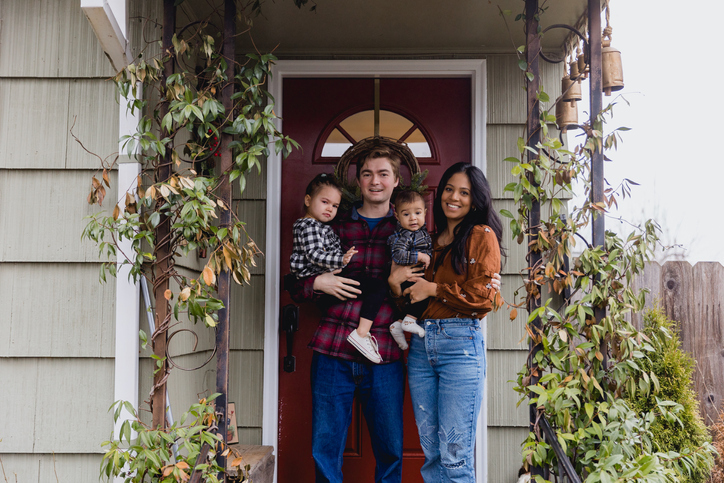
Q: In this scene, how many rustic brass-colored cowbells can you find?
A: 5